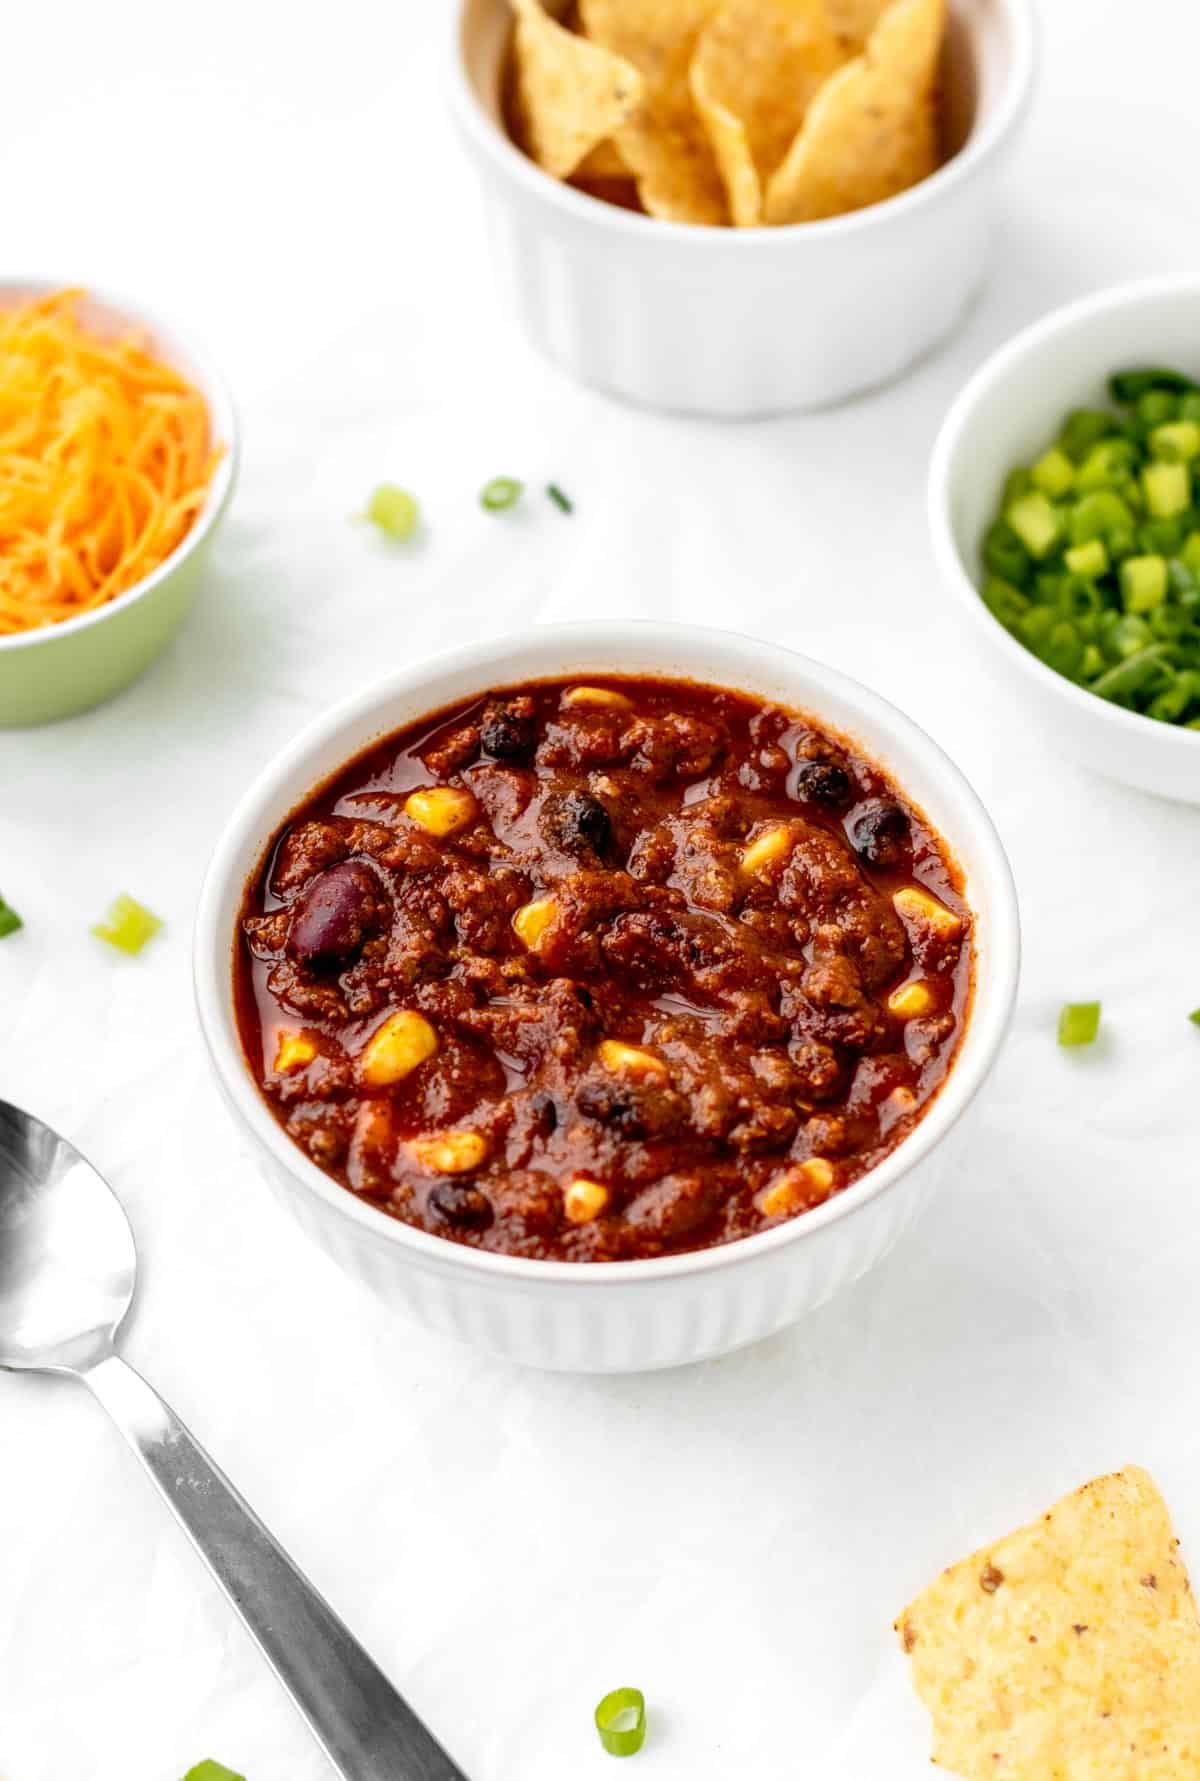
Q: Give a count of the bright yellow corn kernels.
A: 12